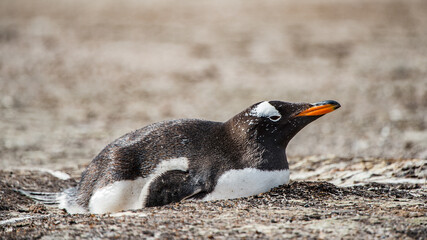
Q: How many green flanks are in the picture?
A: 0